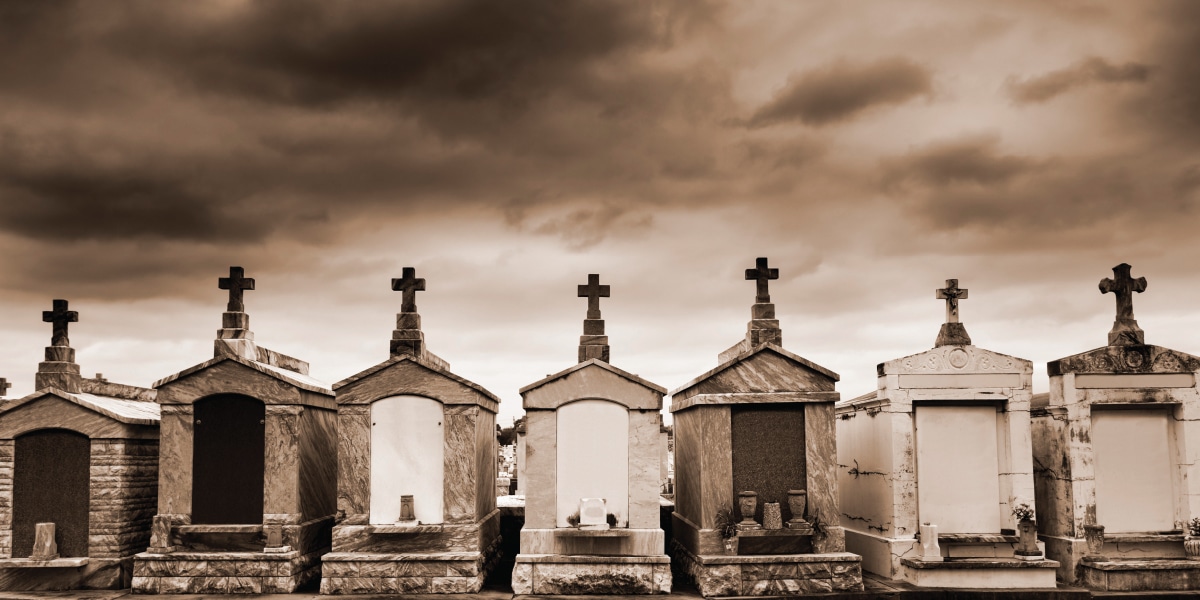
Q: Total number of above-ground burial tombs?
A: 7